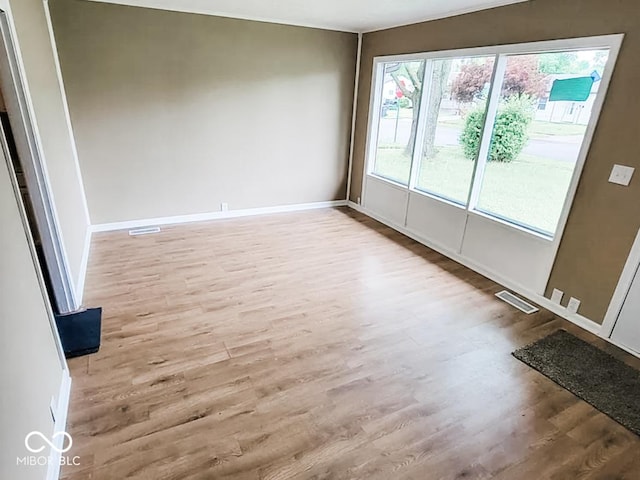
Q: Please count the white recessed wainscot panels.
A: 3